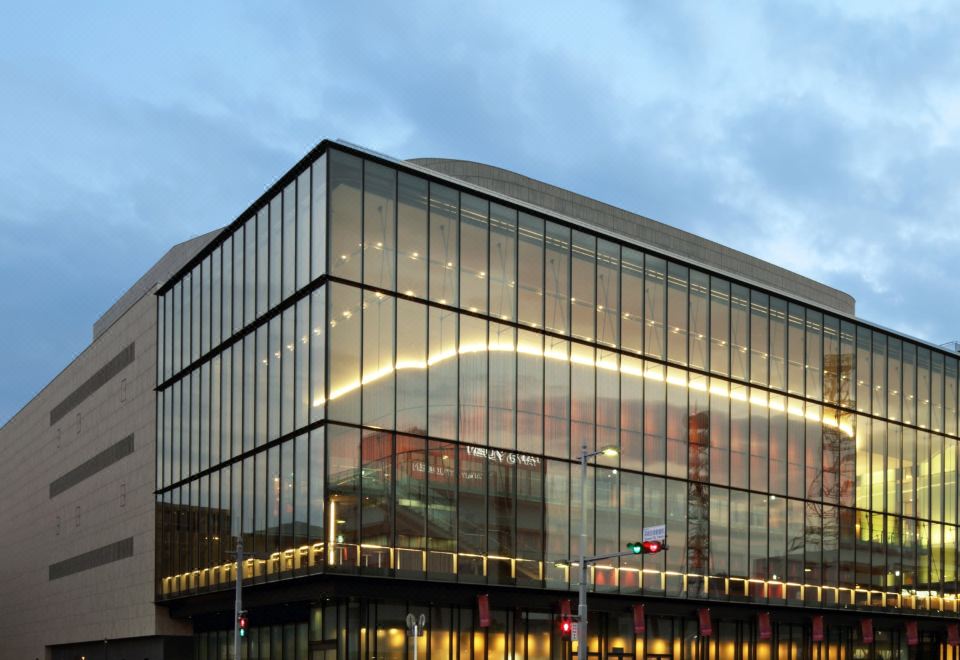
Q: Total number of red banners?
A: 9